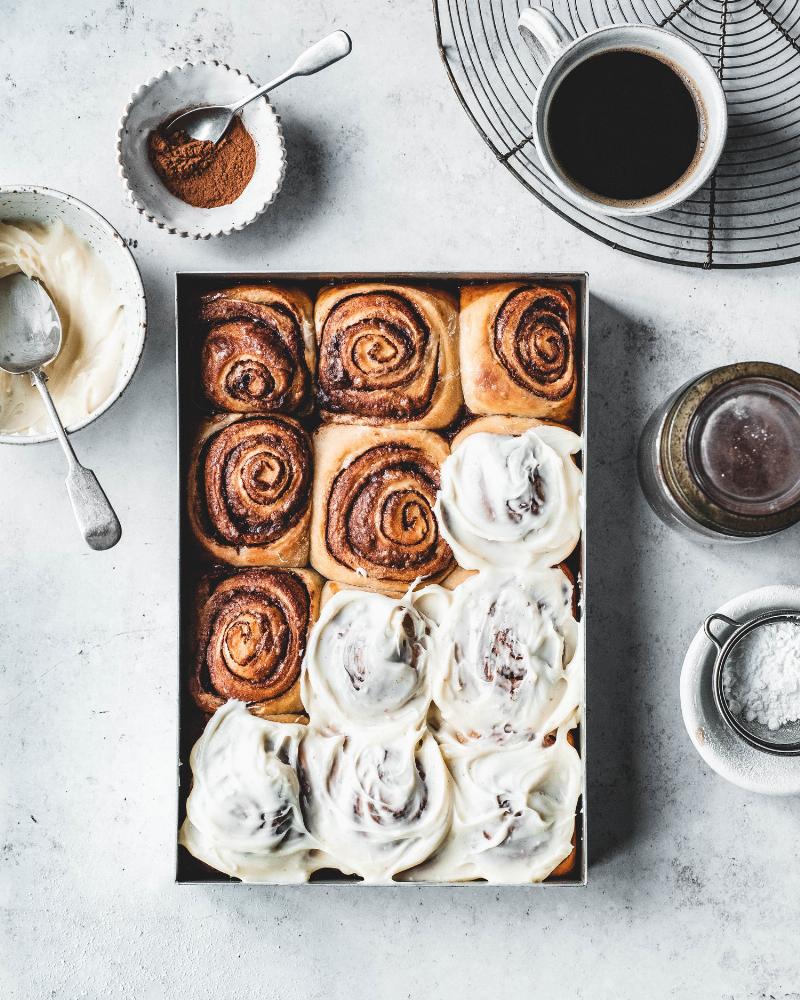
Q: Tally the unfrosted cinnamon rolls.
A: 6